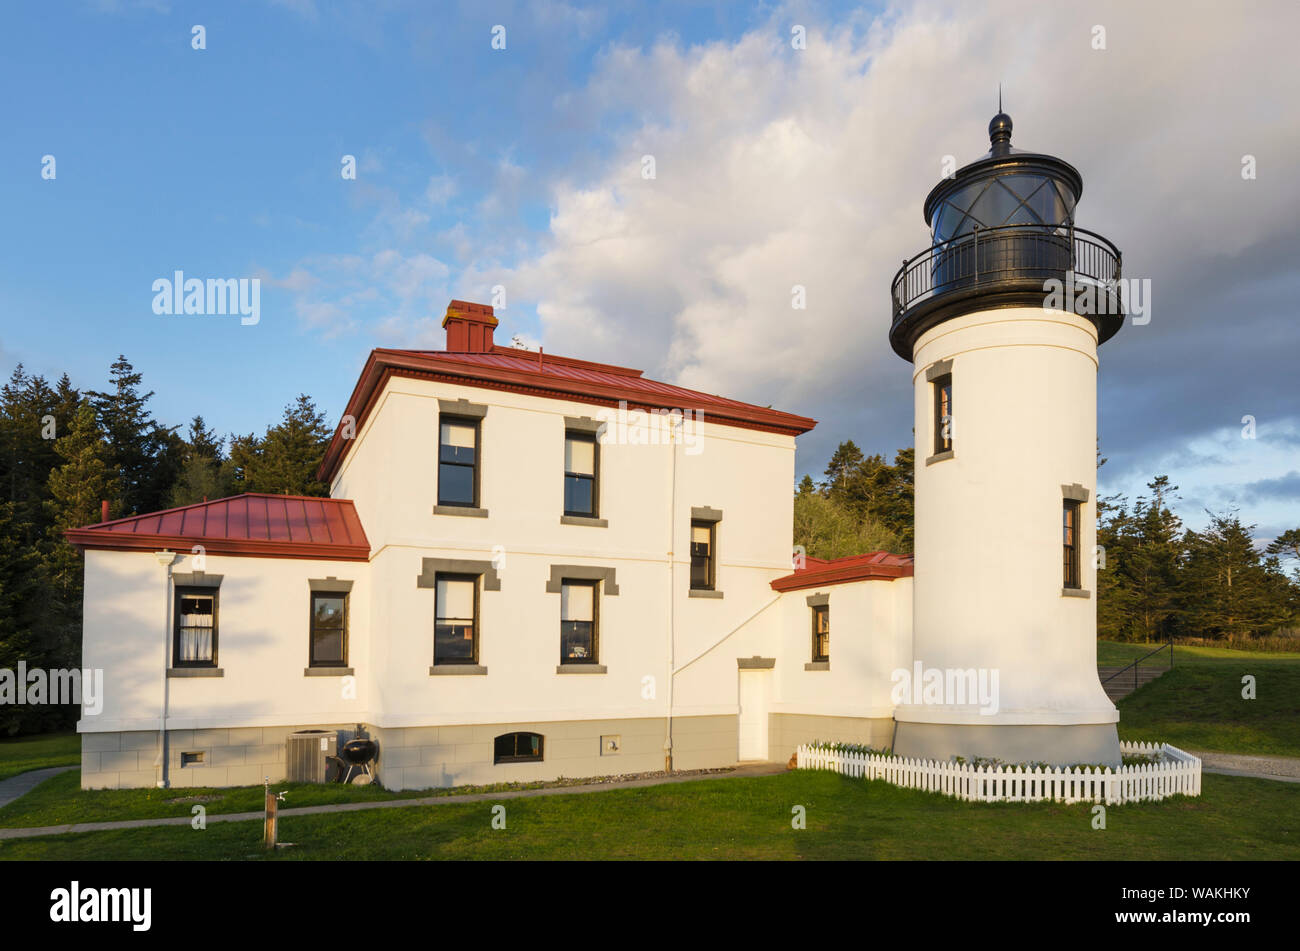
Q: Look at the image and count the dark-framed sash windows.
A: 10